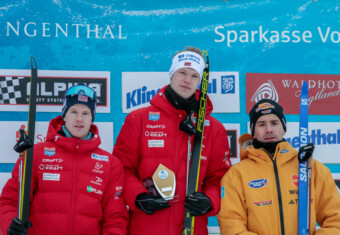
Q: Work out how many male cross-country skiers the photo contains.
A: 3